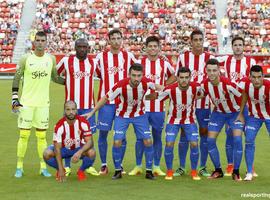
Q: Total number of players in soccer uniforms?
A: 11